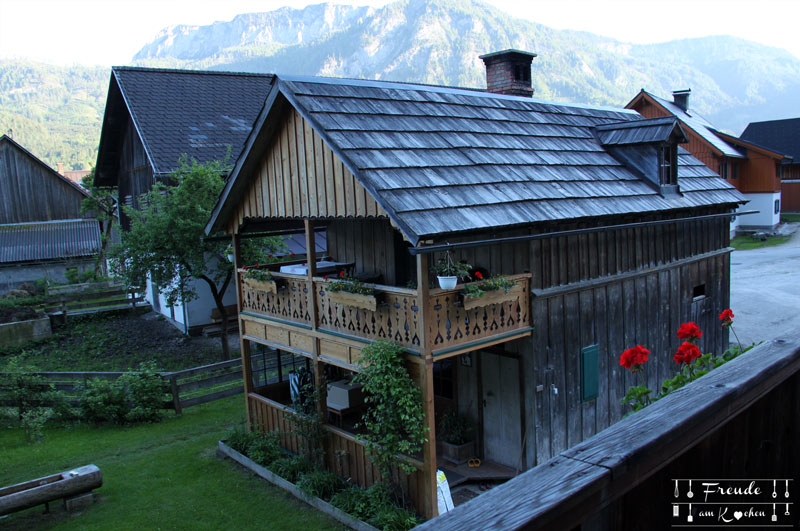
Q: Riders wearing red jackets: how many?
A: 0